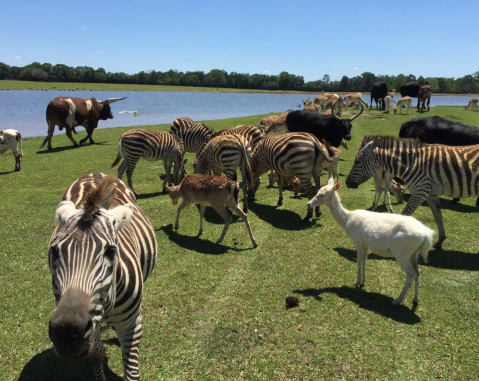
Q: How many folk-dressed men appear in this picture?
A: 0